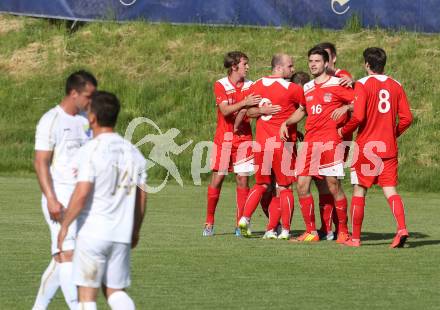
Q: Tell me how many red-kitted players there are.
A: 6